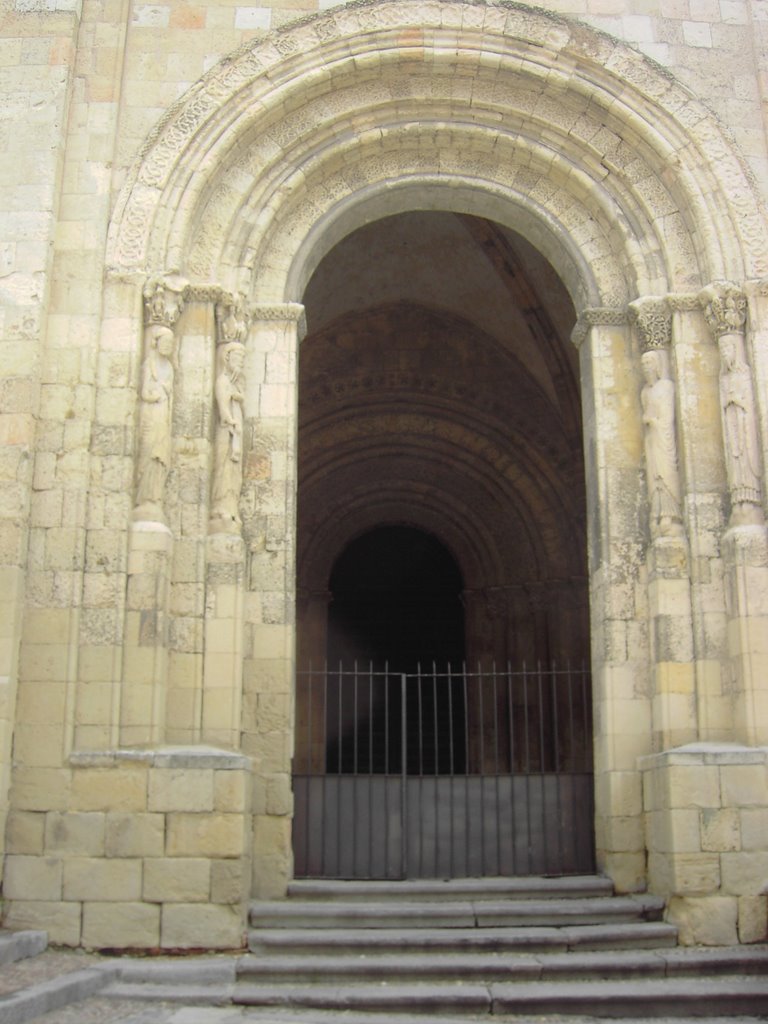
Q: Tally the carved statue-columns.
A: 4